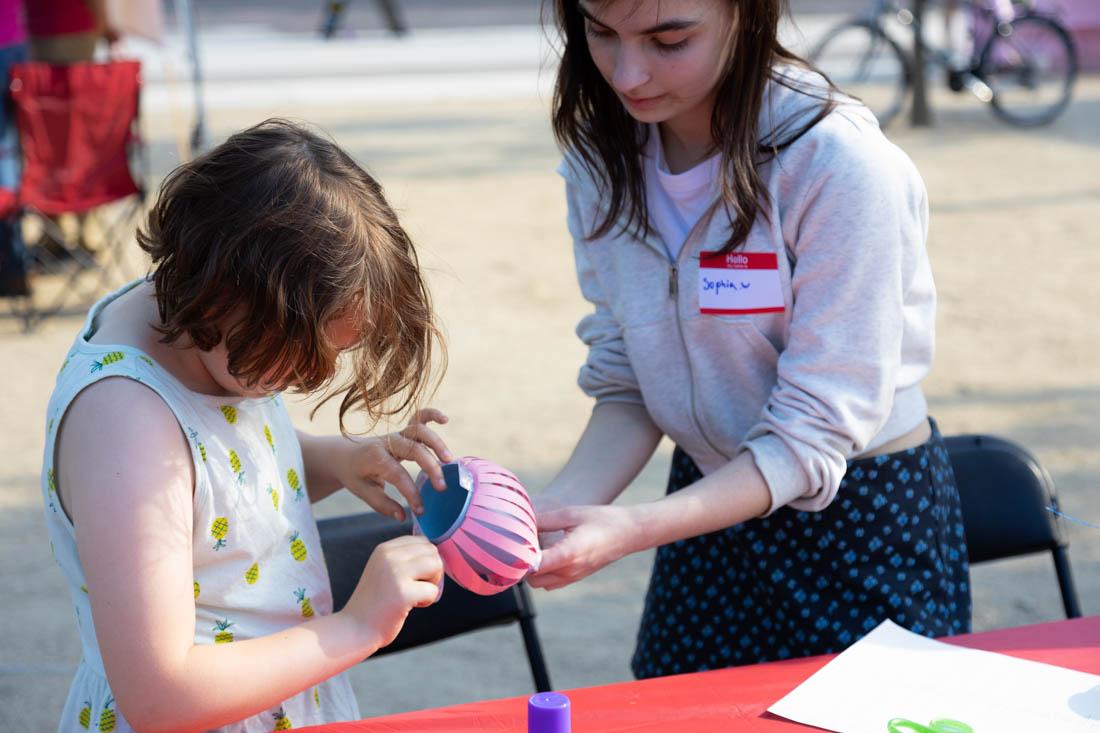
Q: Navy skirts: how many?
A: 1